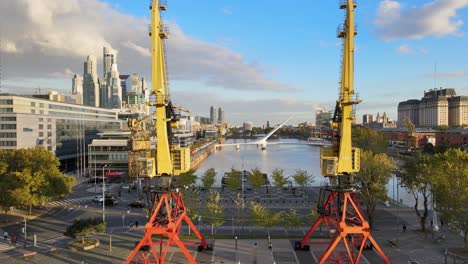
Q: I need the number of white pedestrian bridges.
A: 1